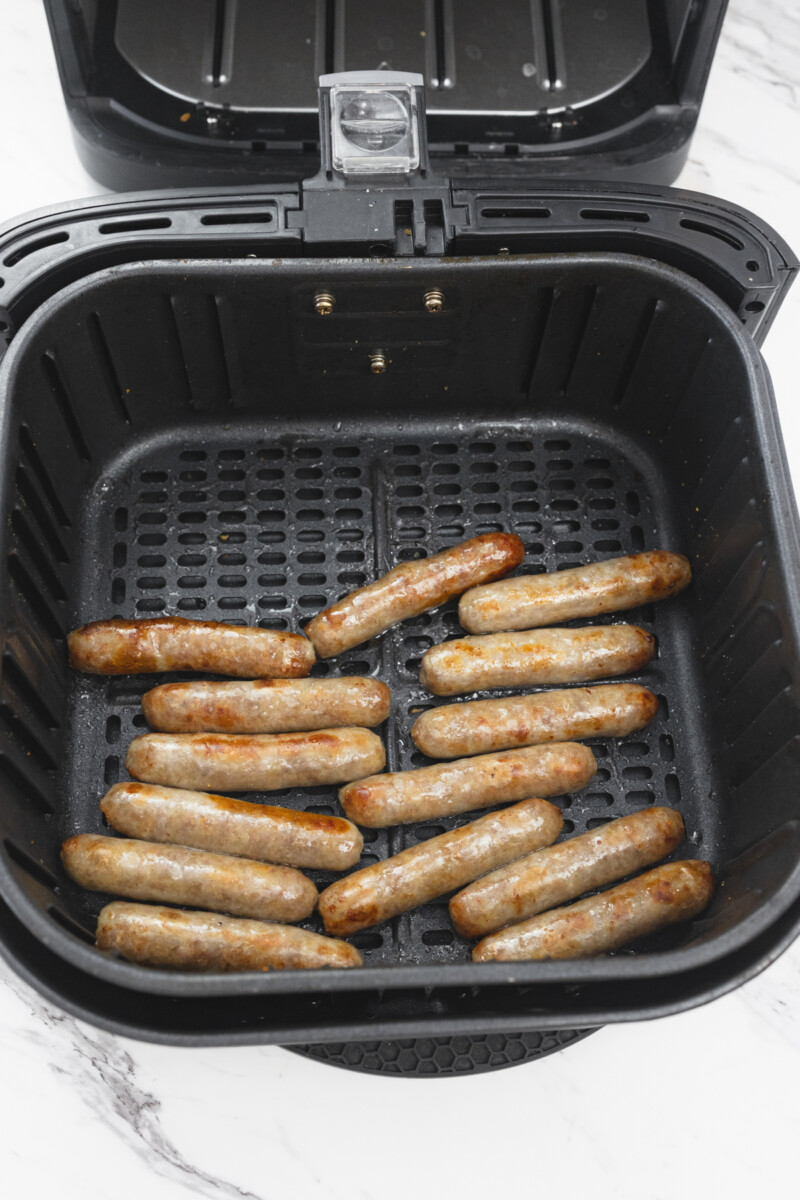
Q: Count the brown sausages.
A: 14